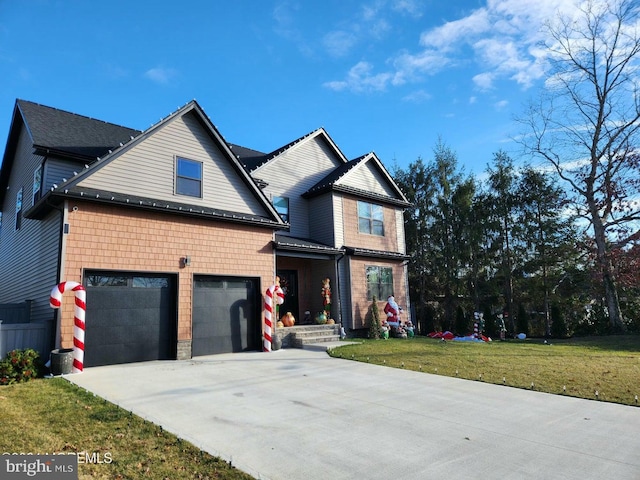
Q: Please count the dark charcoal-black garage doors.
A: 2